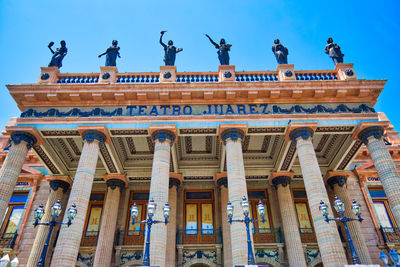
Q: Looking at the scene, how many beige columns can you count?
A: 12